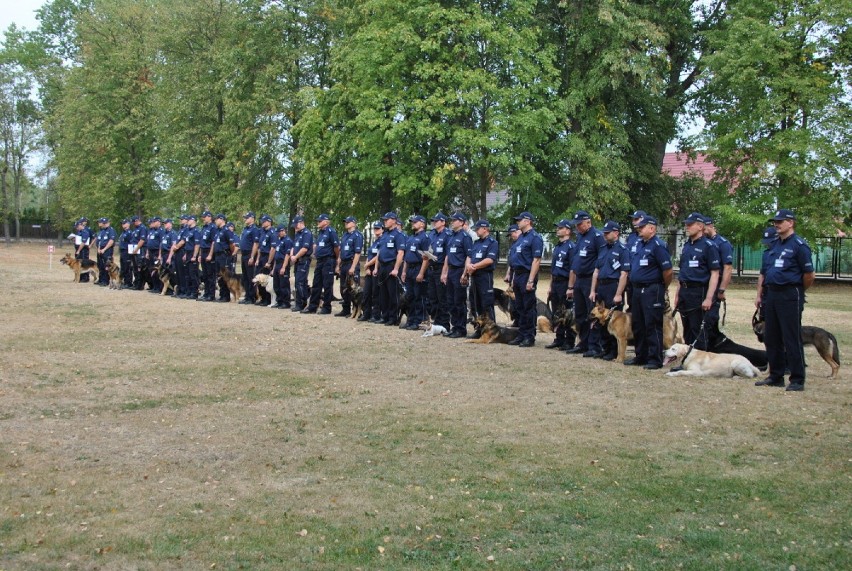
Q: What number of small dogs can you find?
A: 1